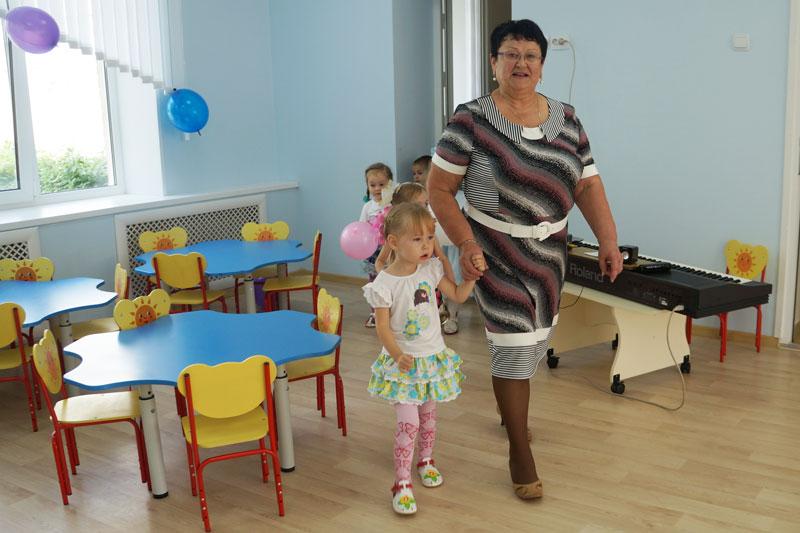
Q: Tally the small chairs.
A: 12